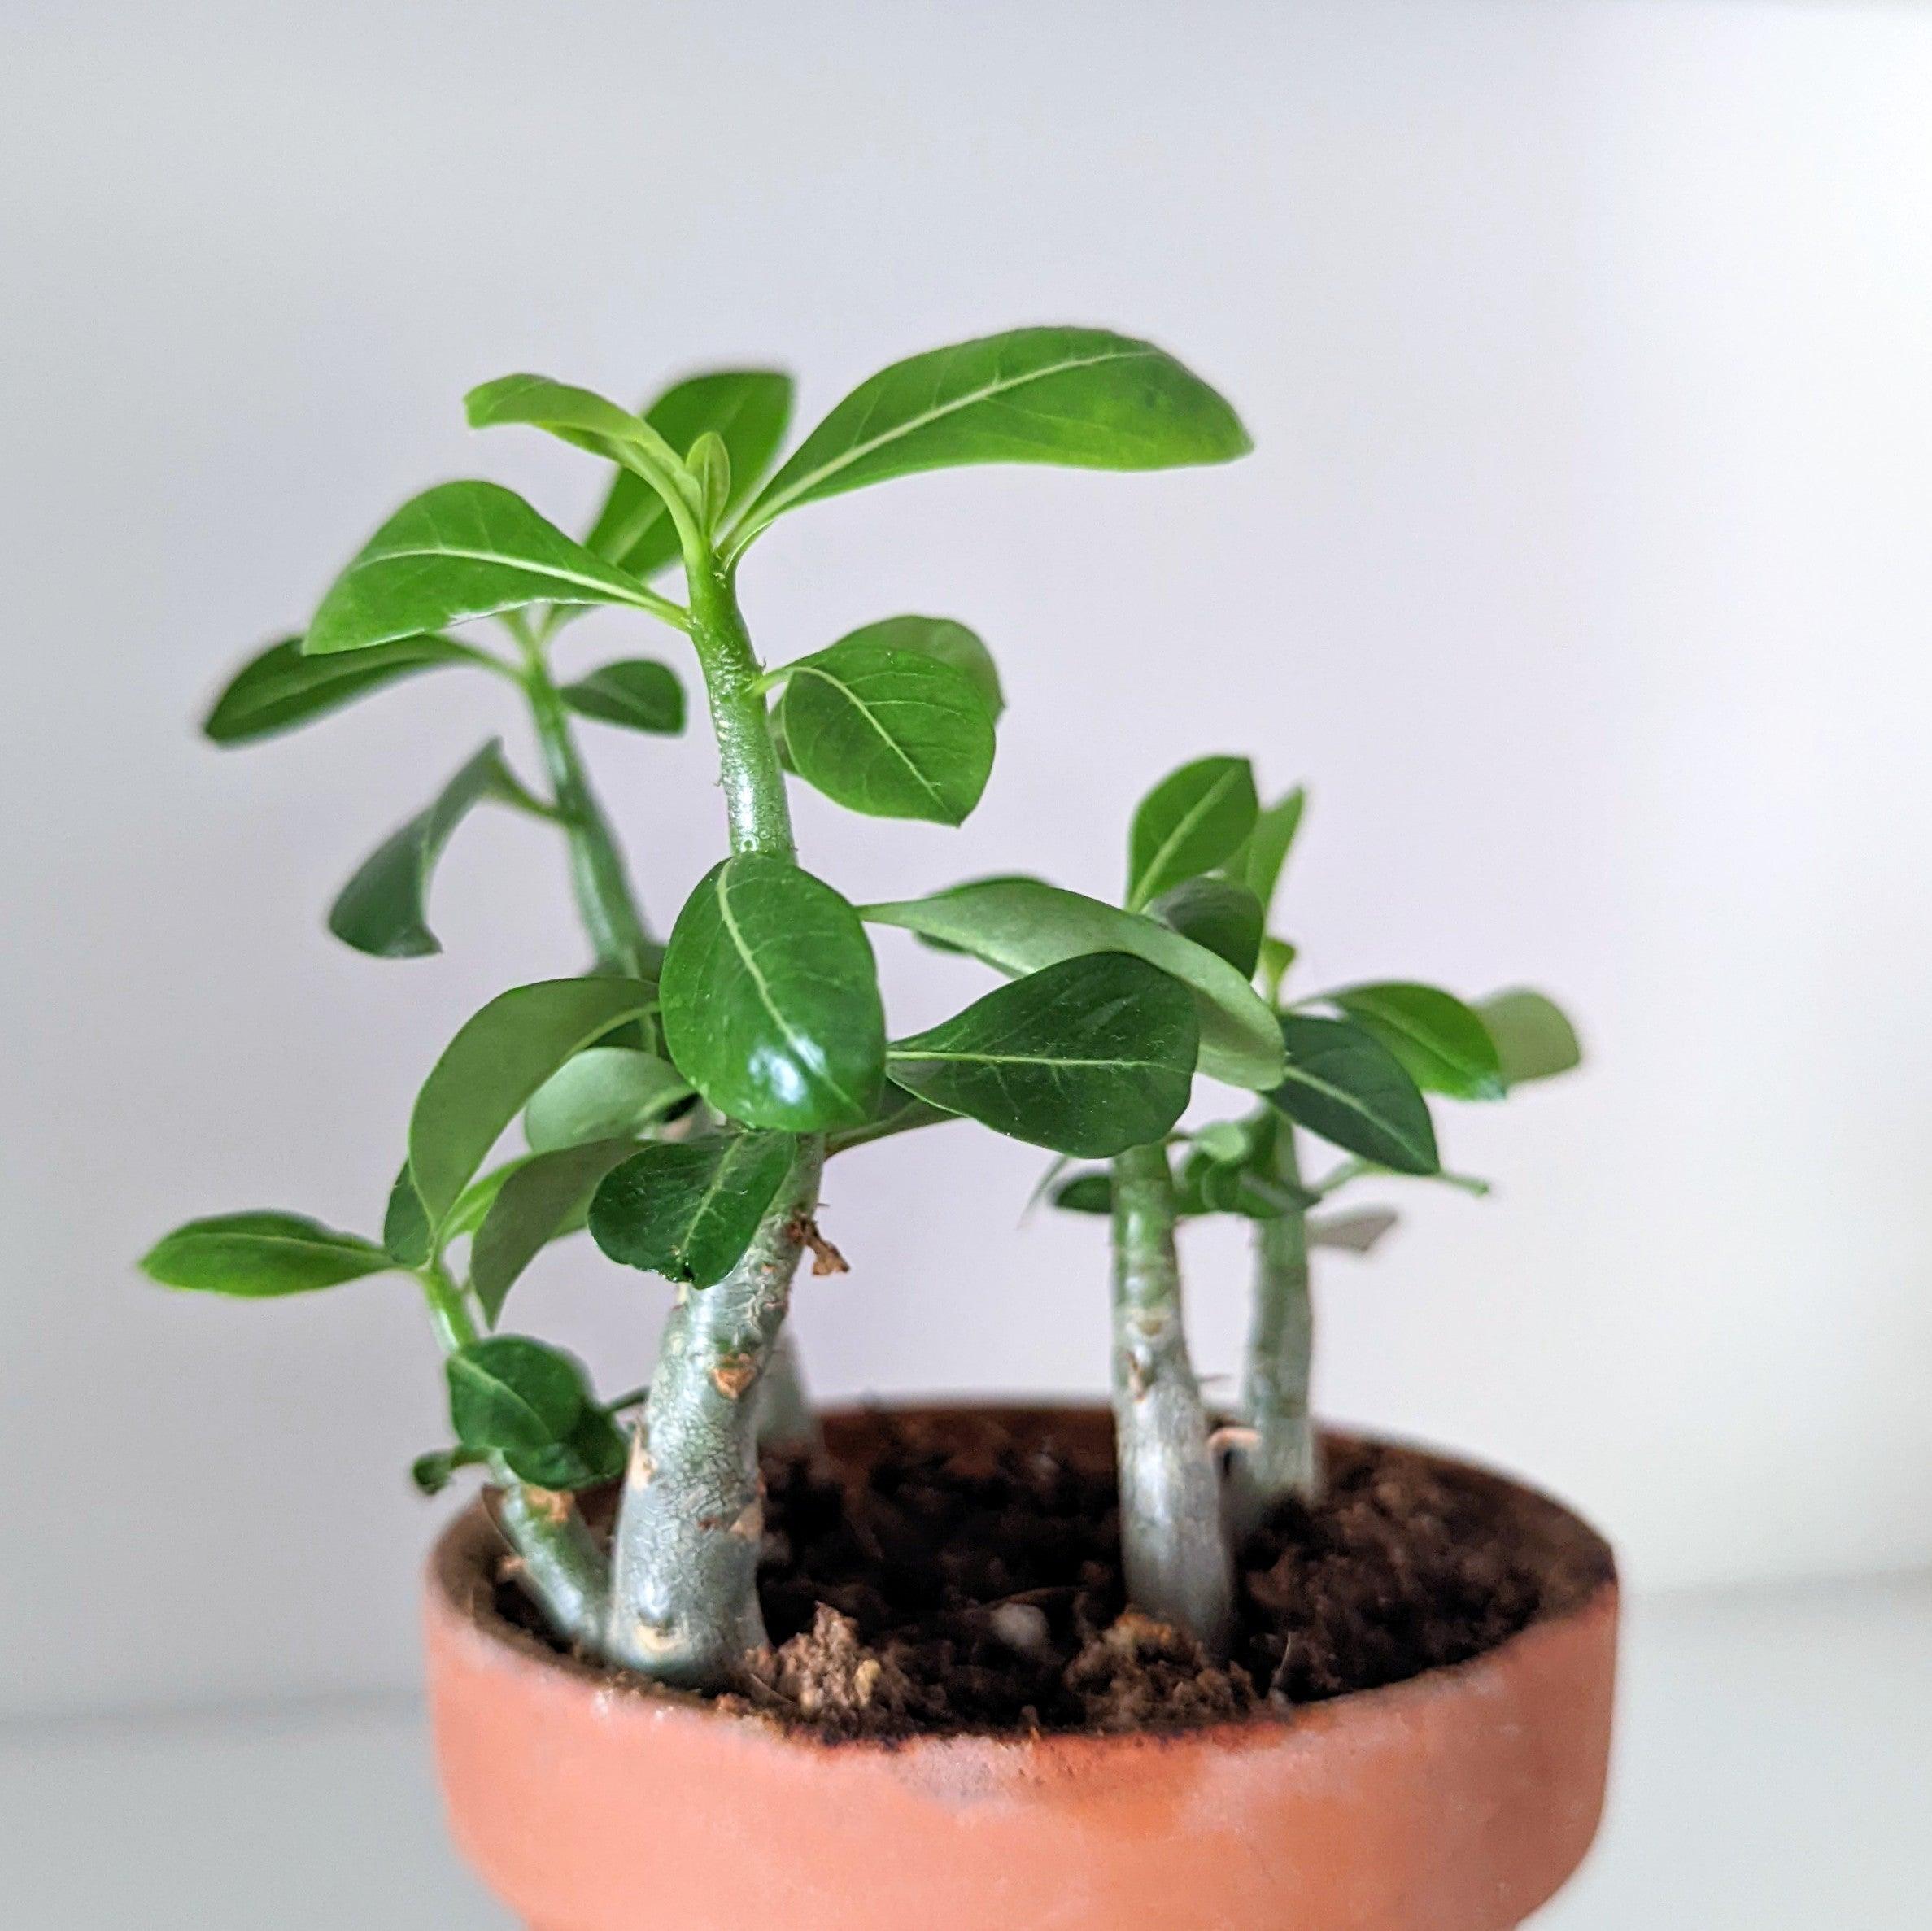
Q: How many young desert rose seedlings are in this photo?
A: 5